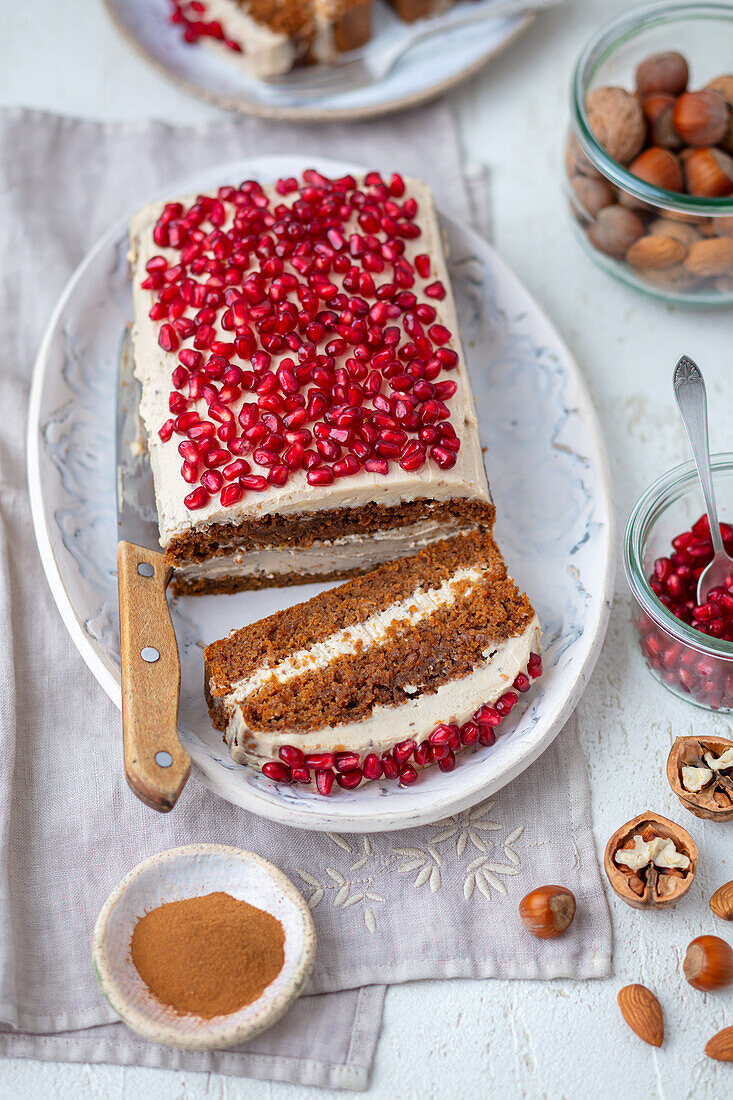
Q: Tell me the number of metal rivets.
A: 3